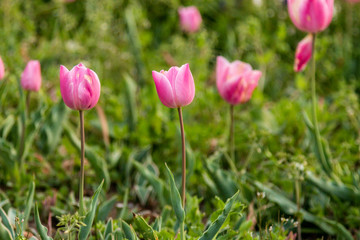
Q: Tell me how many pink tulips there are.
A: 8